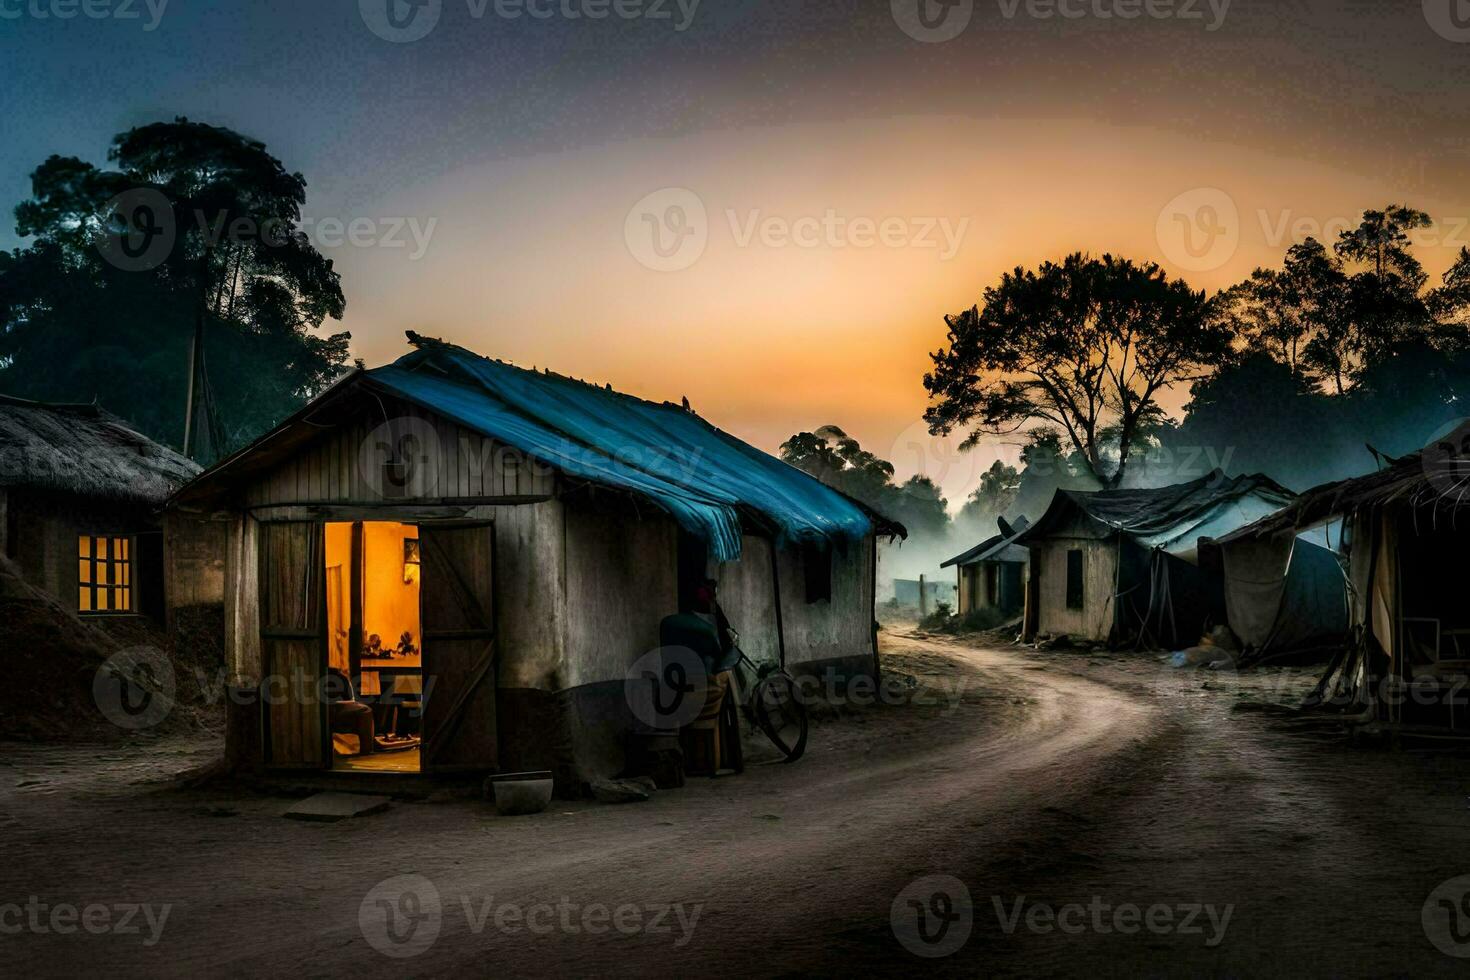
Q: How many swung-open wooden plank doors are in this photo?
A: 2